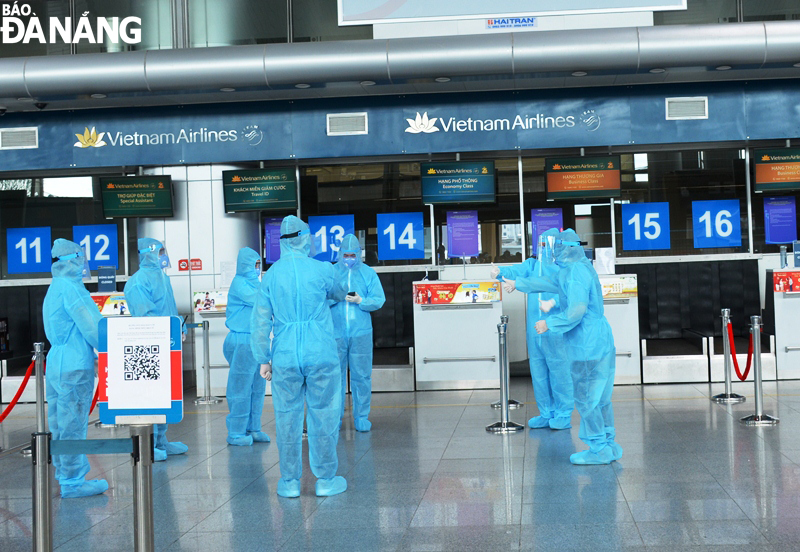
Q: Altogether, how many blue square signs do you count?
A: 6